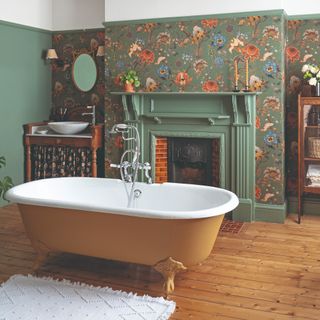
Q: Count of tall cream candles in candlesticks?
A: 2